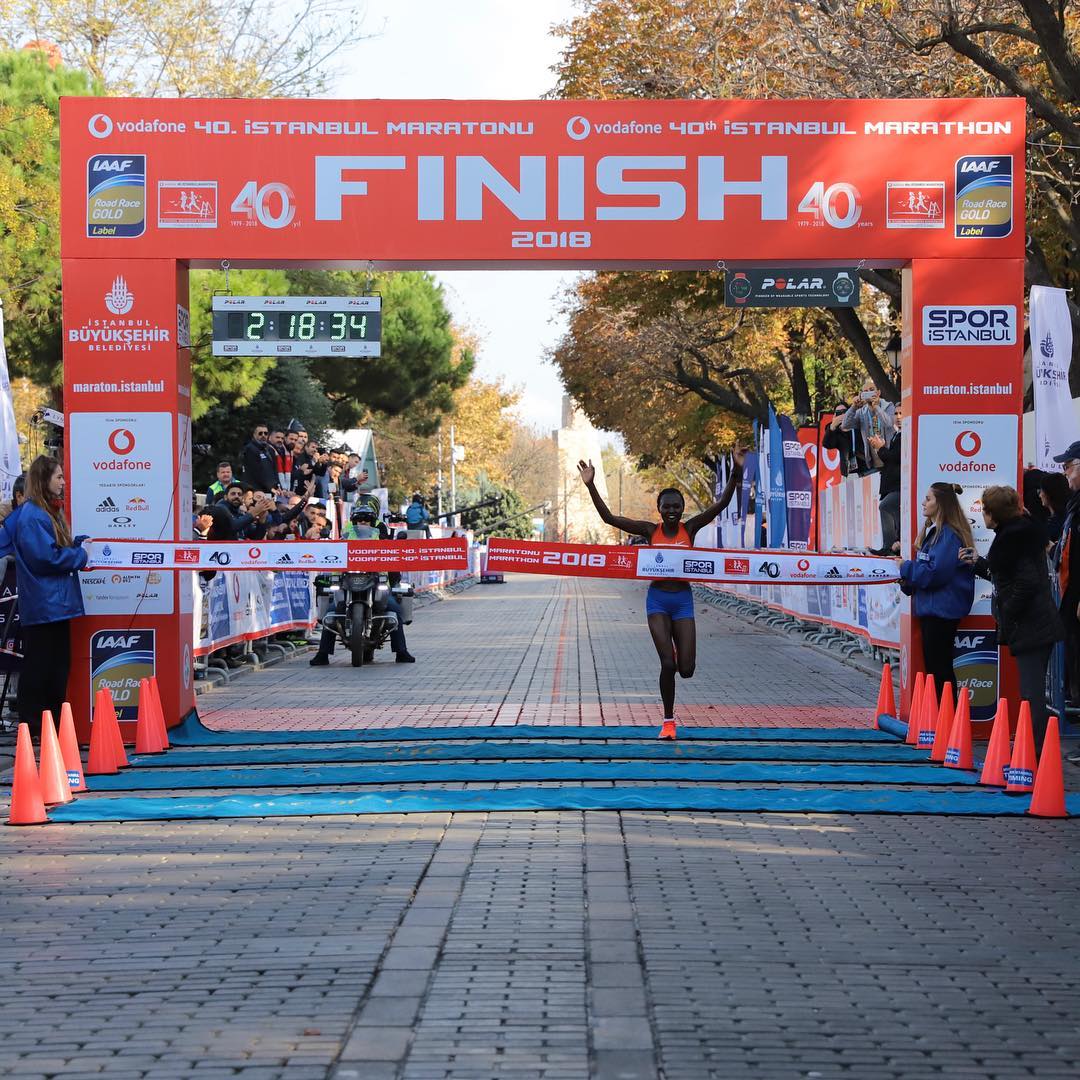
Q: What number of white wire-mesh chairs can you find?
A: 0